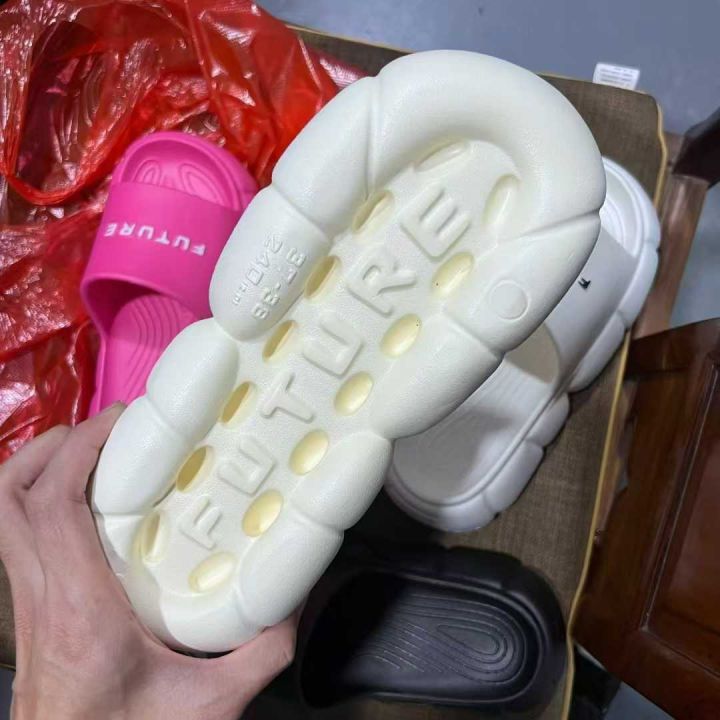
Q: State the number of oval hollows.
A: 14